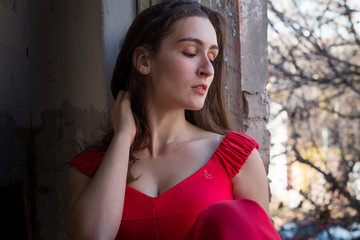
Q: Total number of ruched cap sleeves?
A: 2